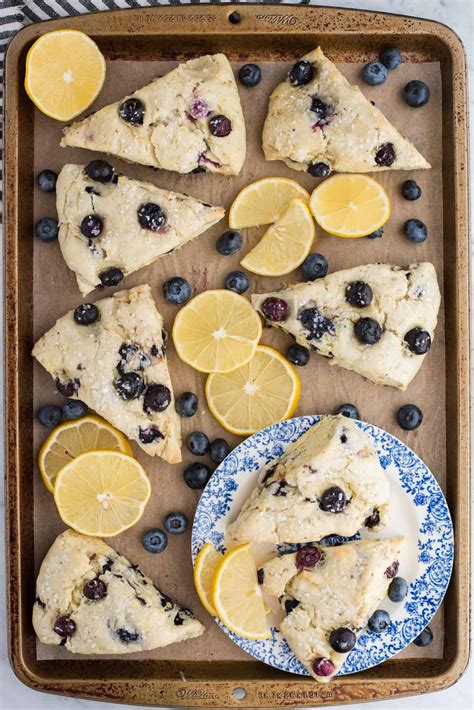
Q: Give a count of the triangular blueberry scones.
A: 8